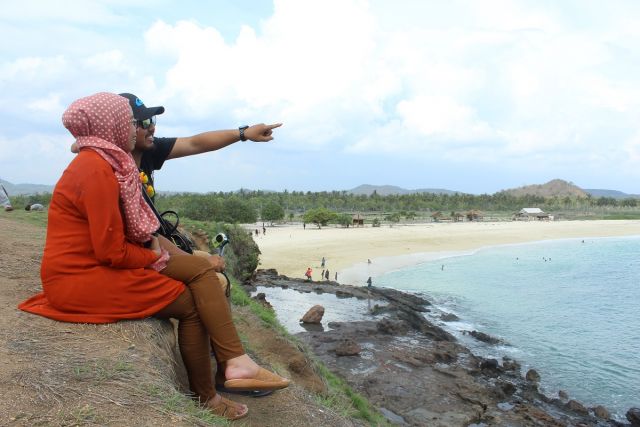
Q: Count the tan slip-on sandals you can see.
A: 2